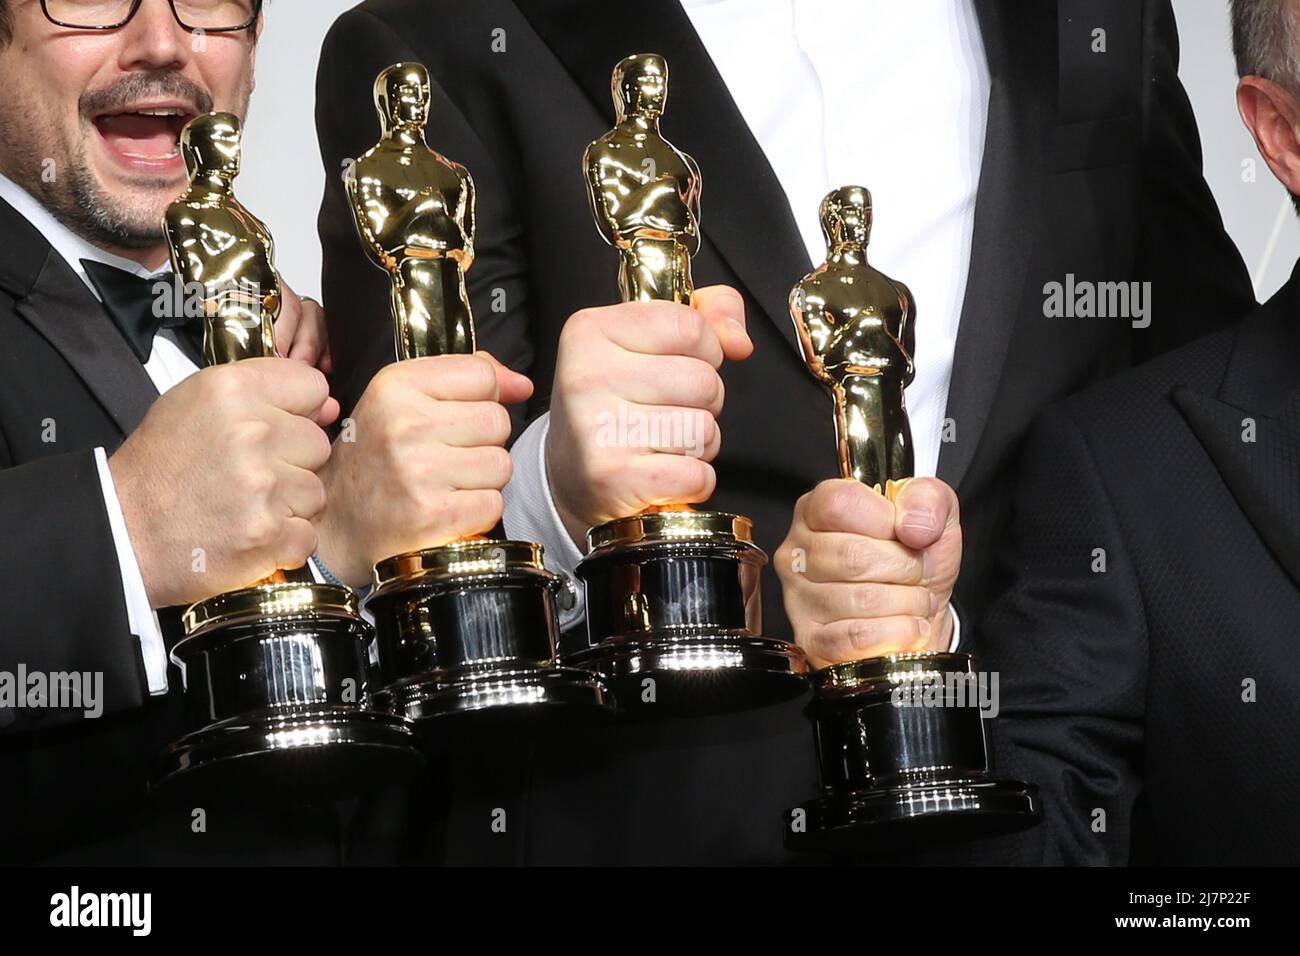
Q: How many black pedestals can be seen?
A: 4